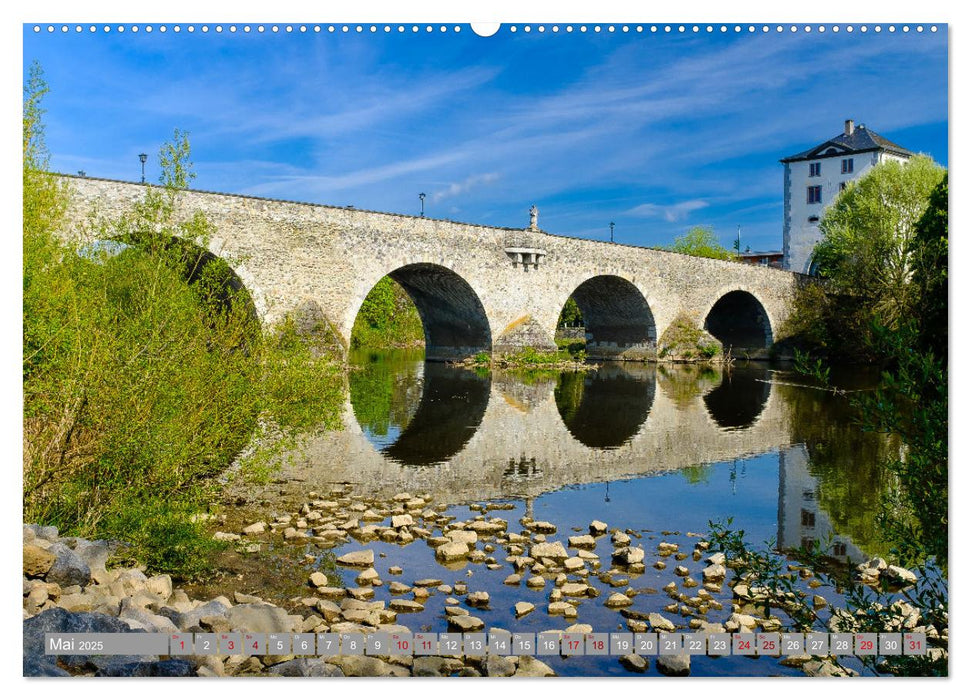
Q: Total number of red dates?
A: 11